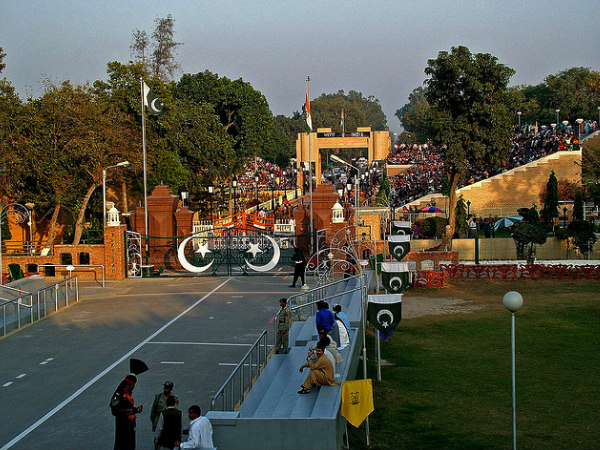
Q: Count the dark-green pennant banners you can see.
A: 4